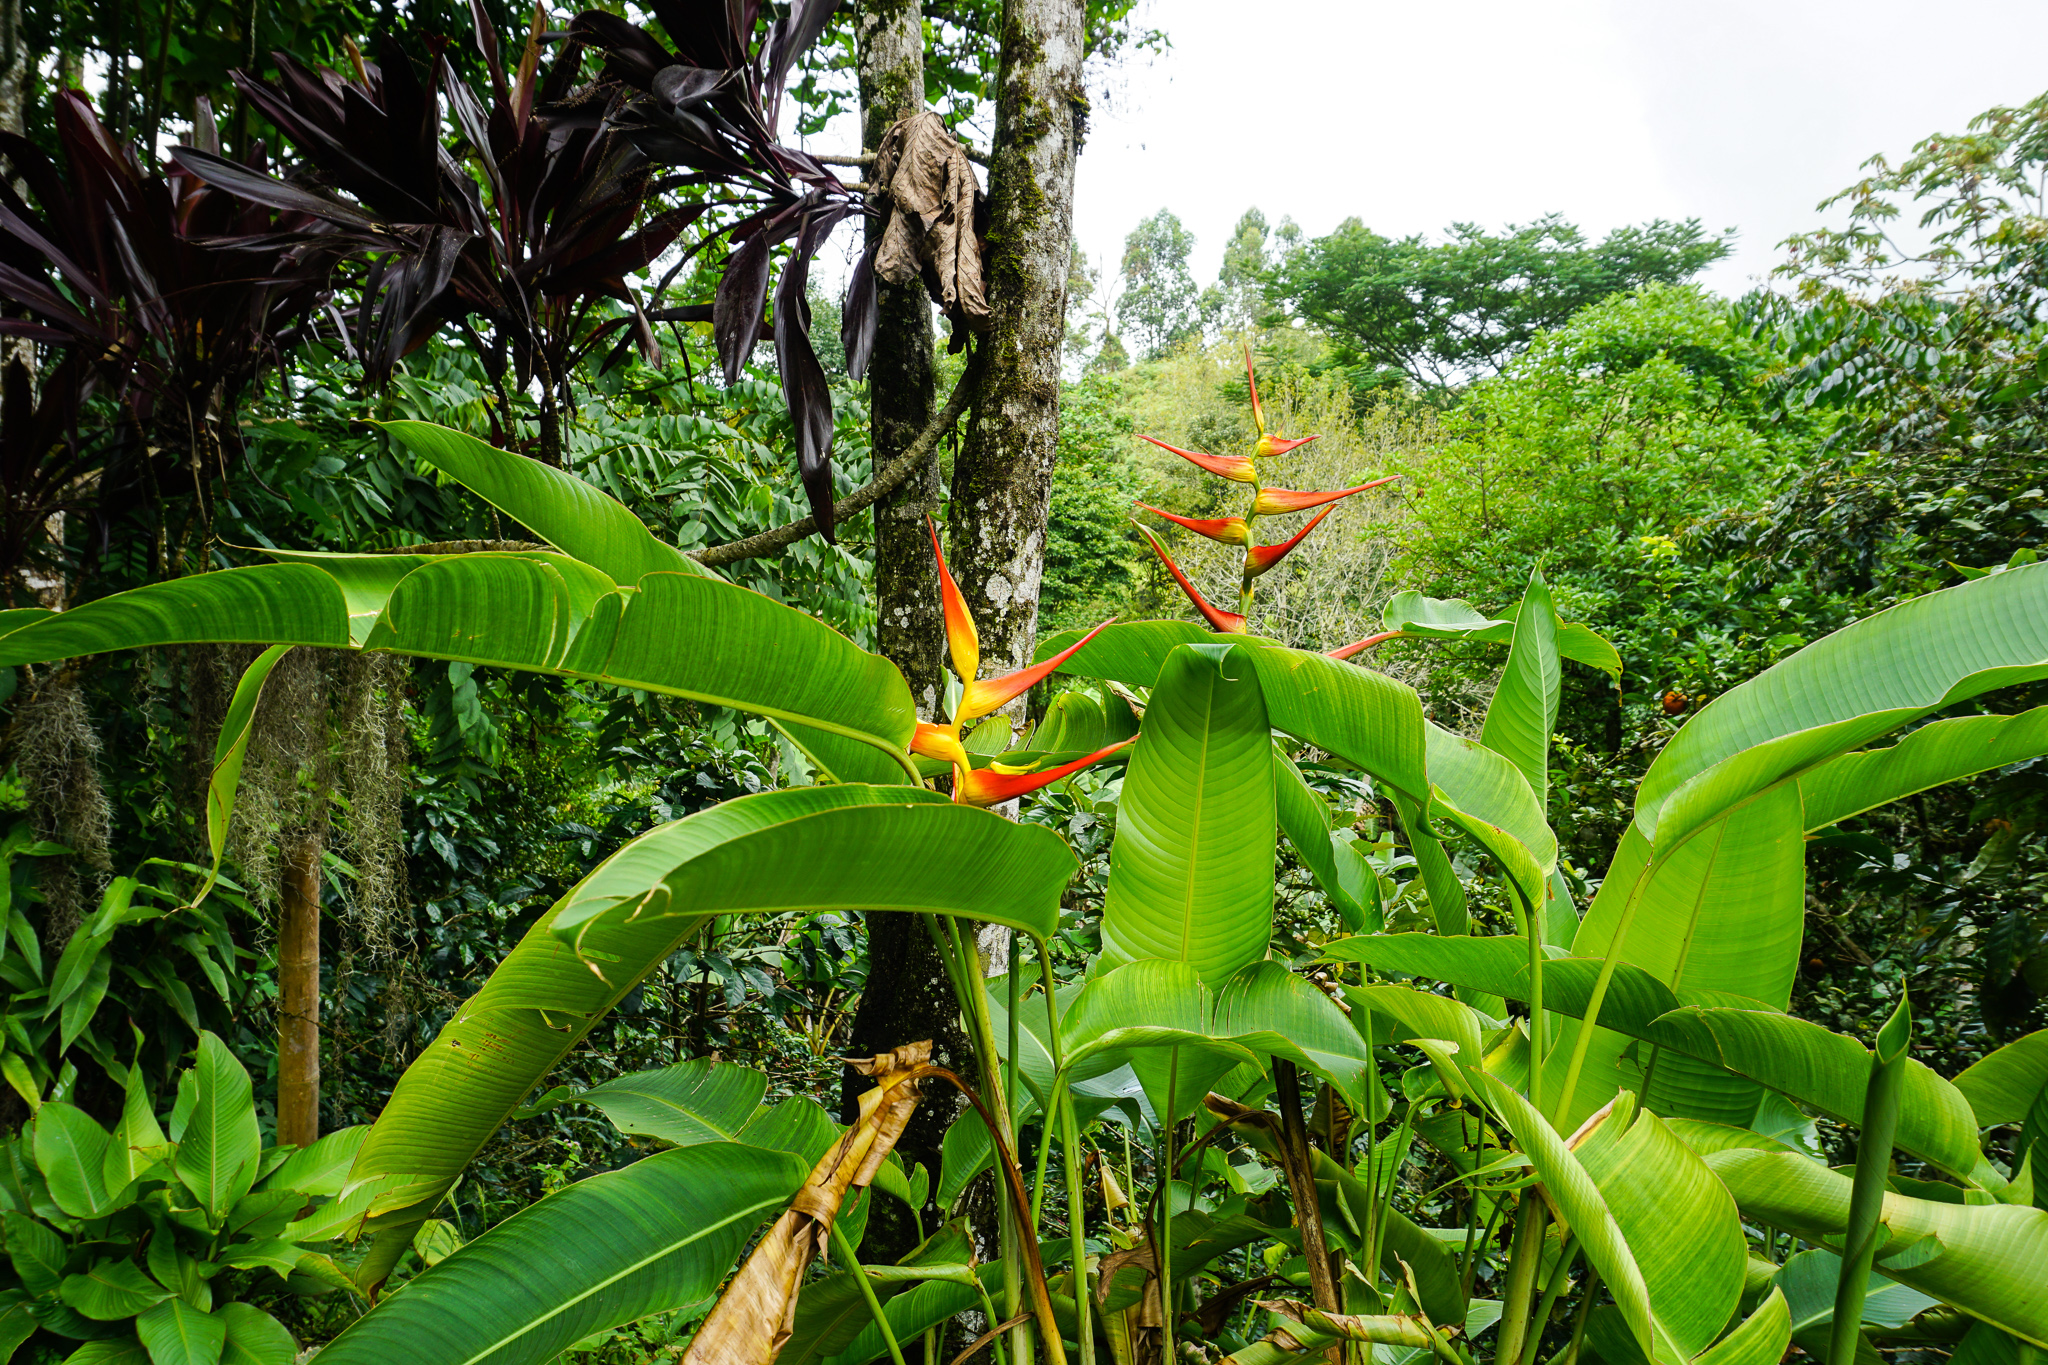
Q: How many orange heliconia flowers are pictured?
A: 2